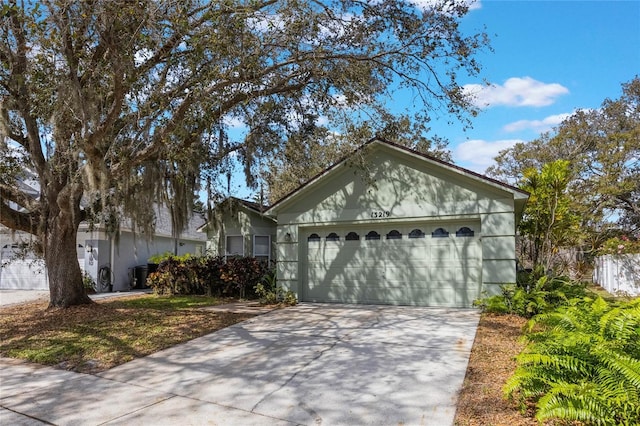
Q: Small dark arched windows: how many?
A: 8